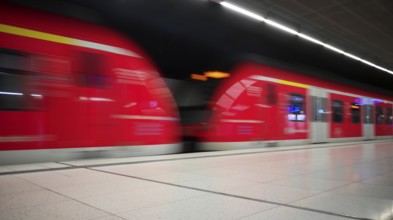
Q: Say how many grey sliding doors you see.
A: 2